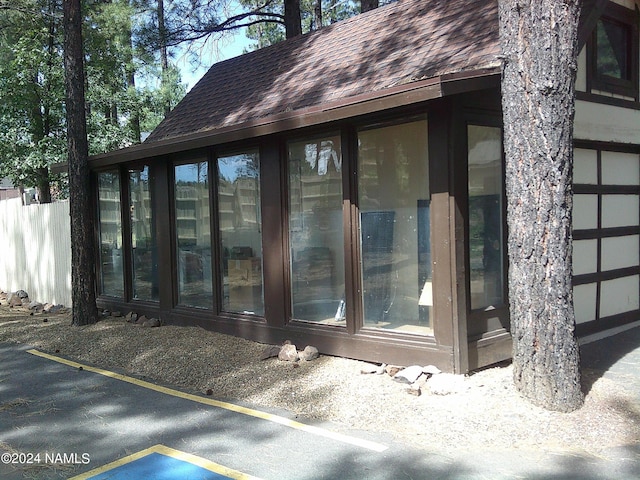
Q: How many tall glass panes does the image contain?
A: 7